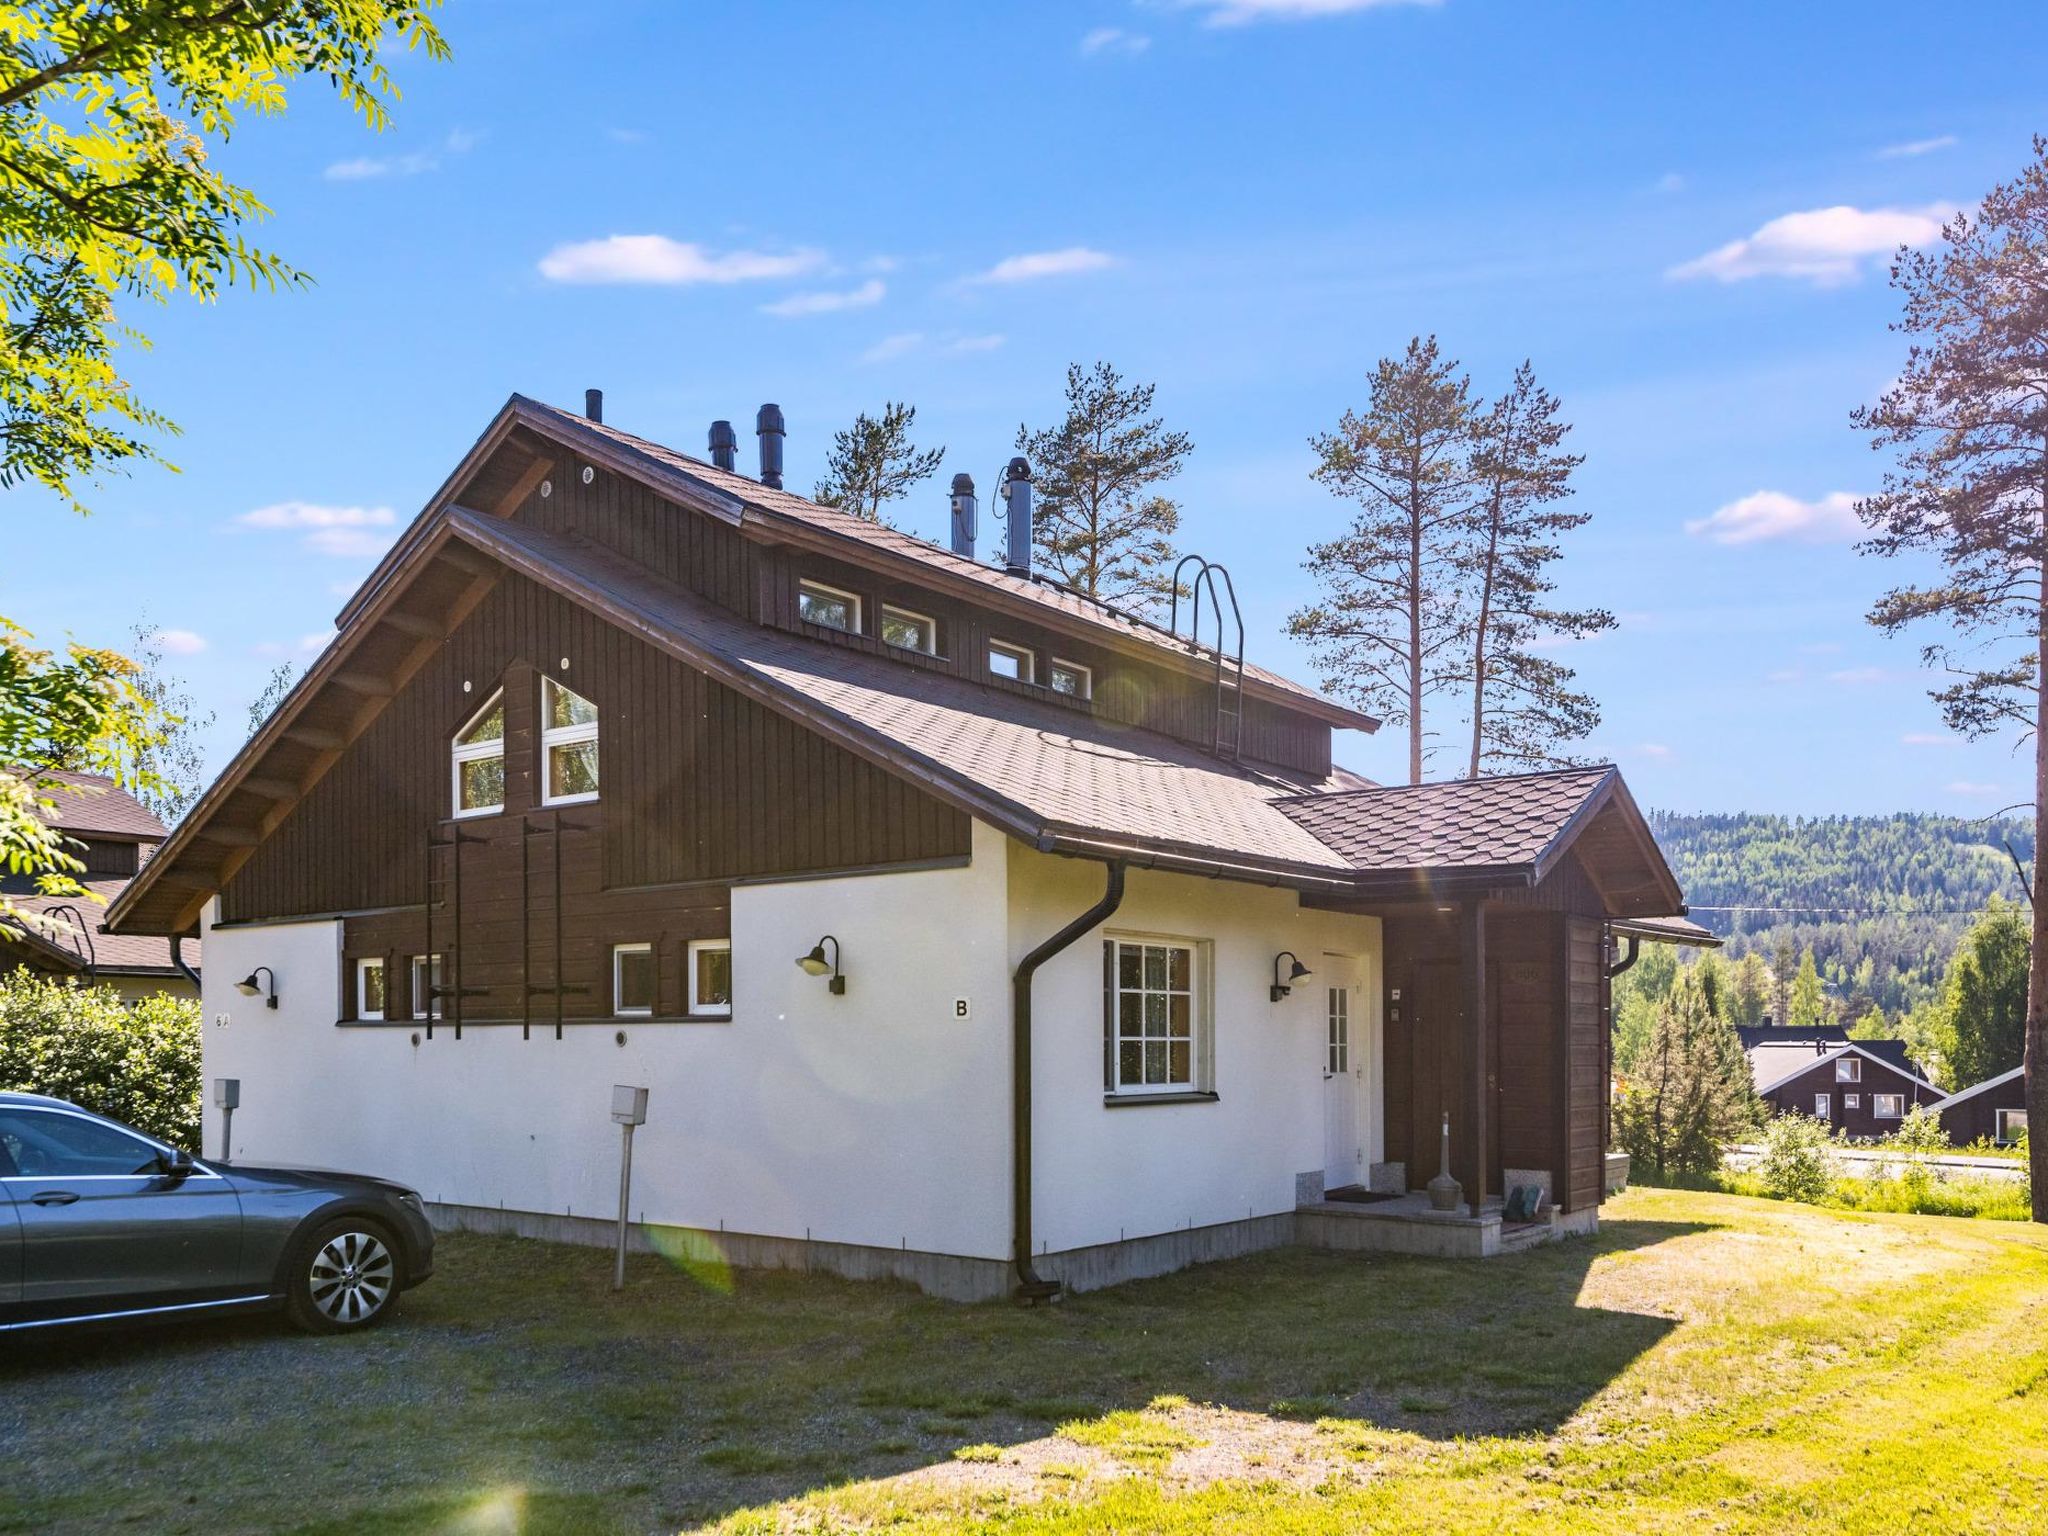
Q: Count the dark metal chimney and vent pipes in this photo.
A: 5